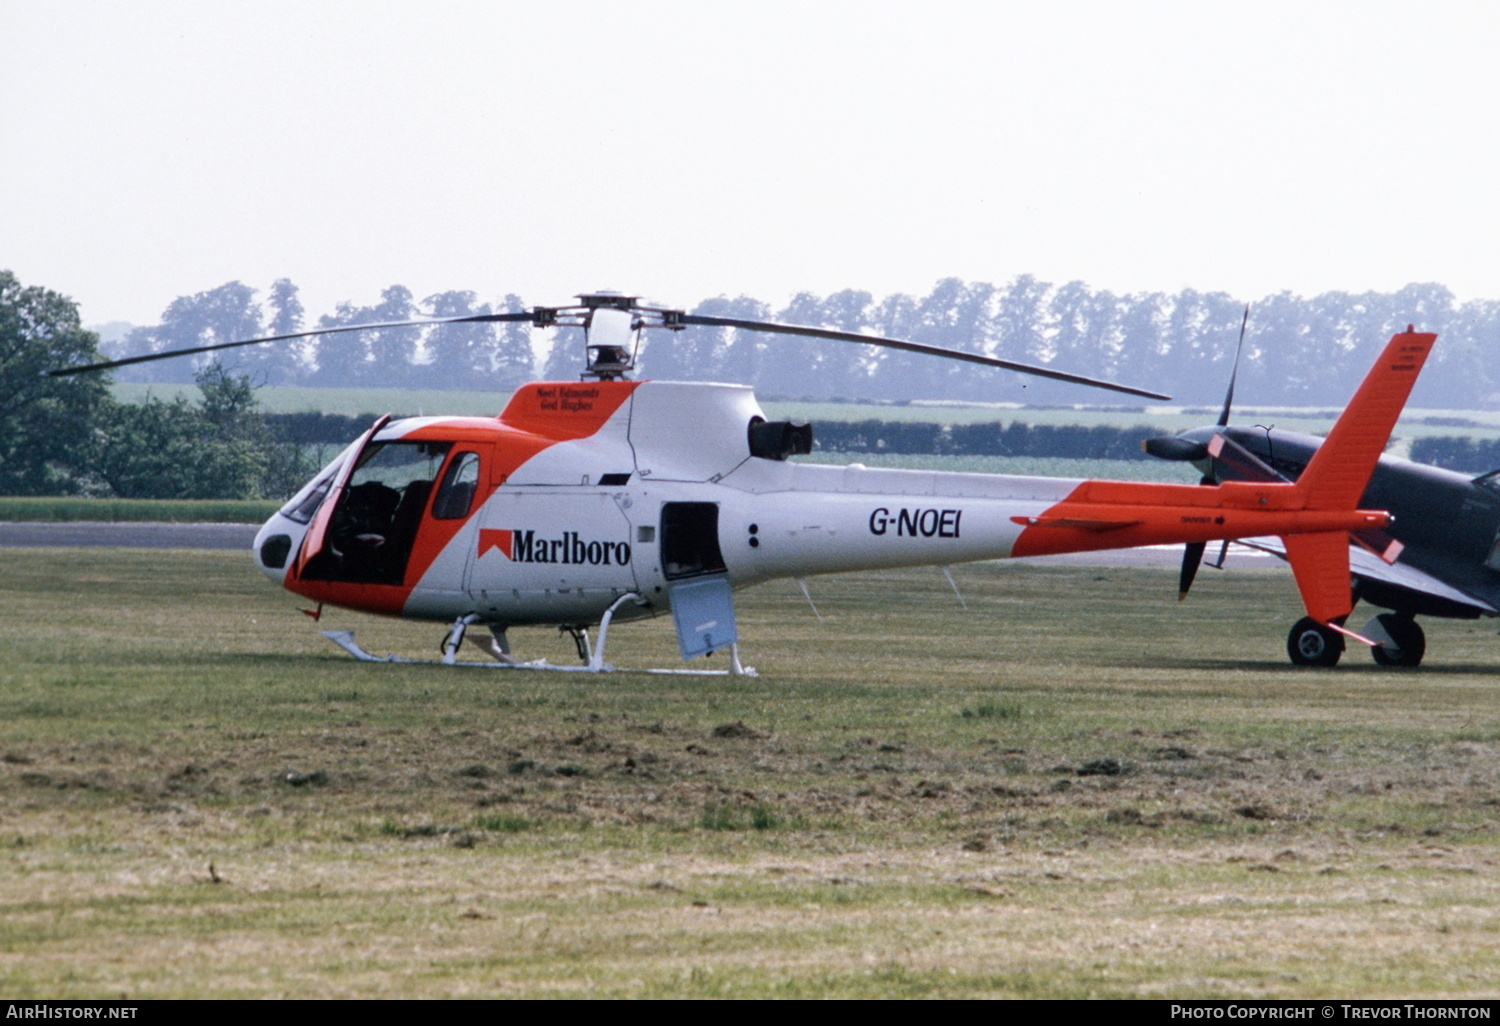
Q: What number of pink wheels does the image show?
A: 0